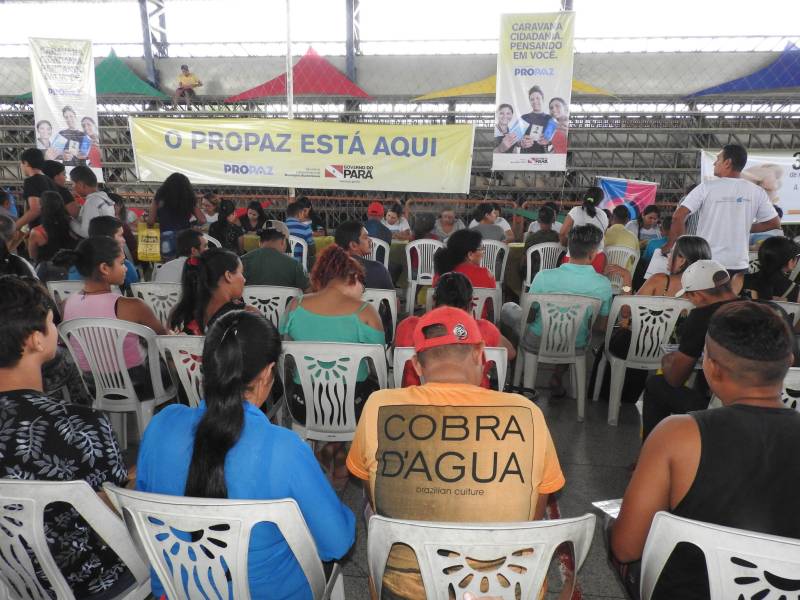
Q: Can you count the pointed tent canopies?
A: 4